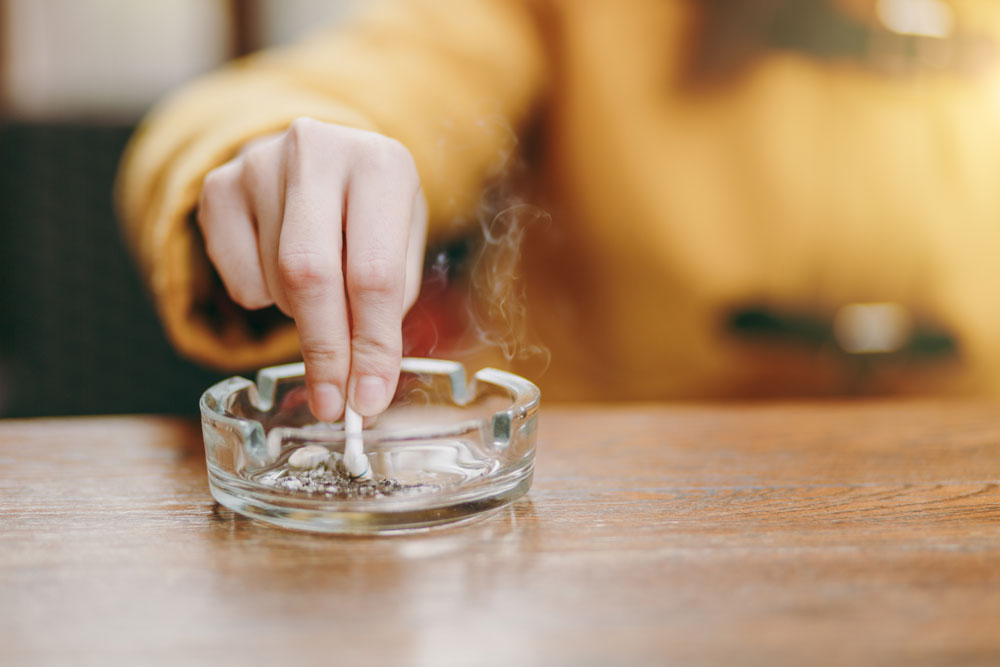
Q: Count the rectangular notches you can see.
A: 4